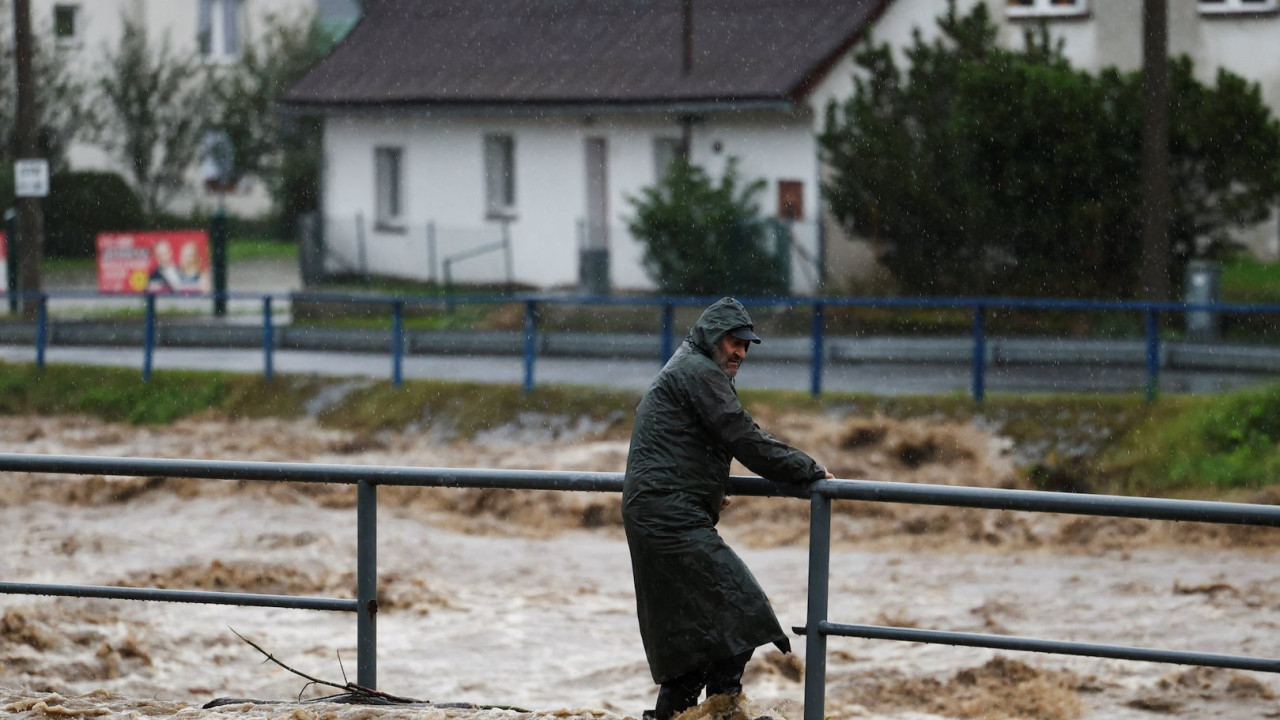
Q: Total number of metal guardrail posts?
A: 11